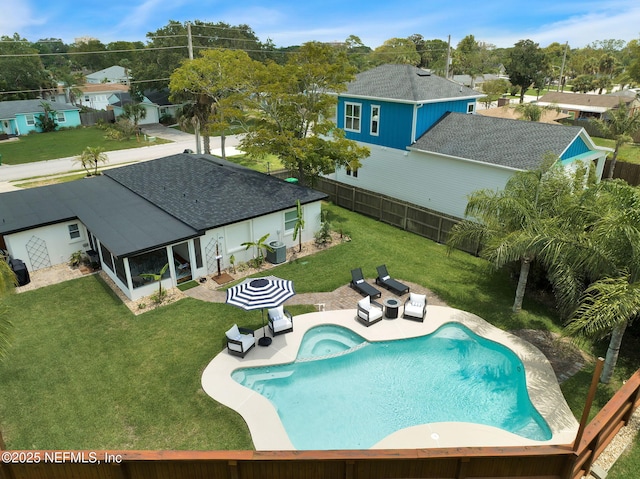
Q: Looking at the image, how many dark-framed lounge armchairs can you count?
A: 4